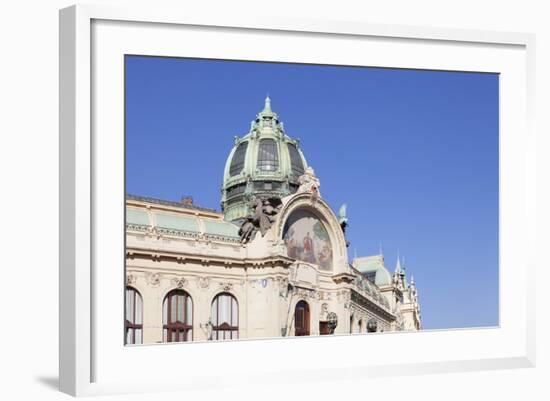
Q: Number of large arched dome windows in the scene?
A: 3